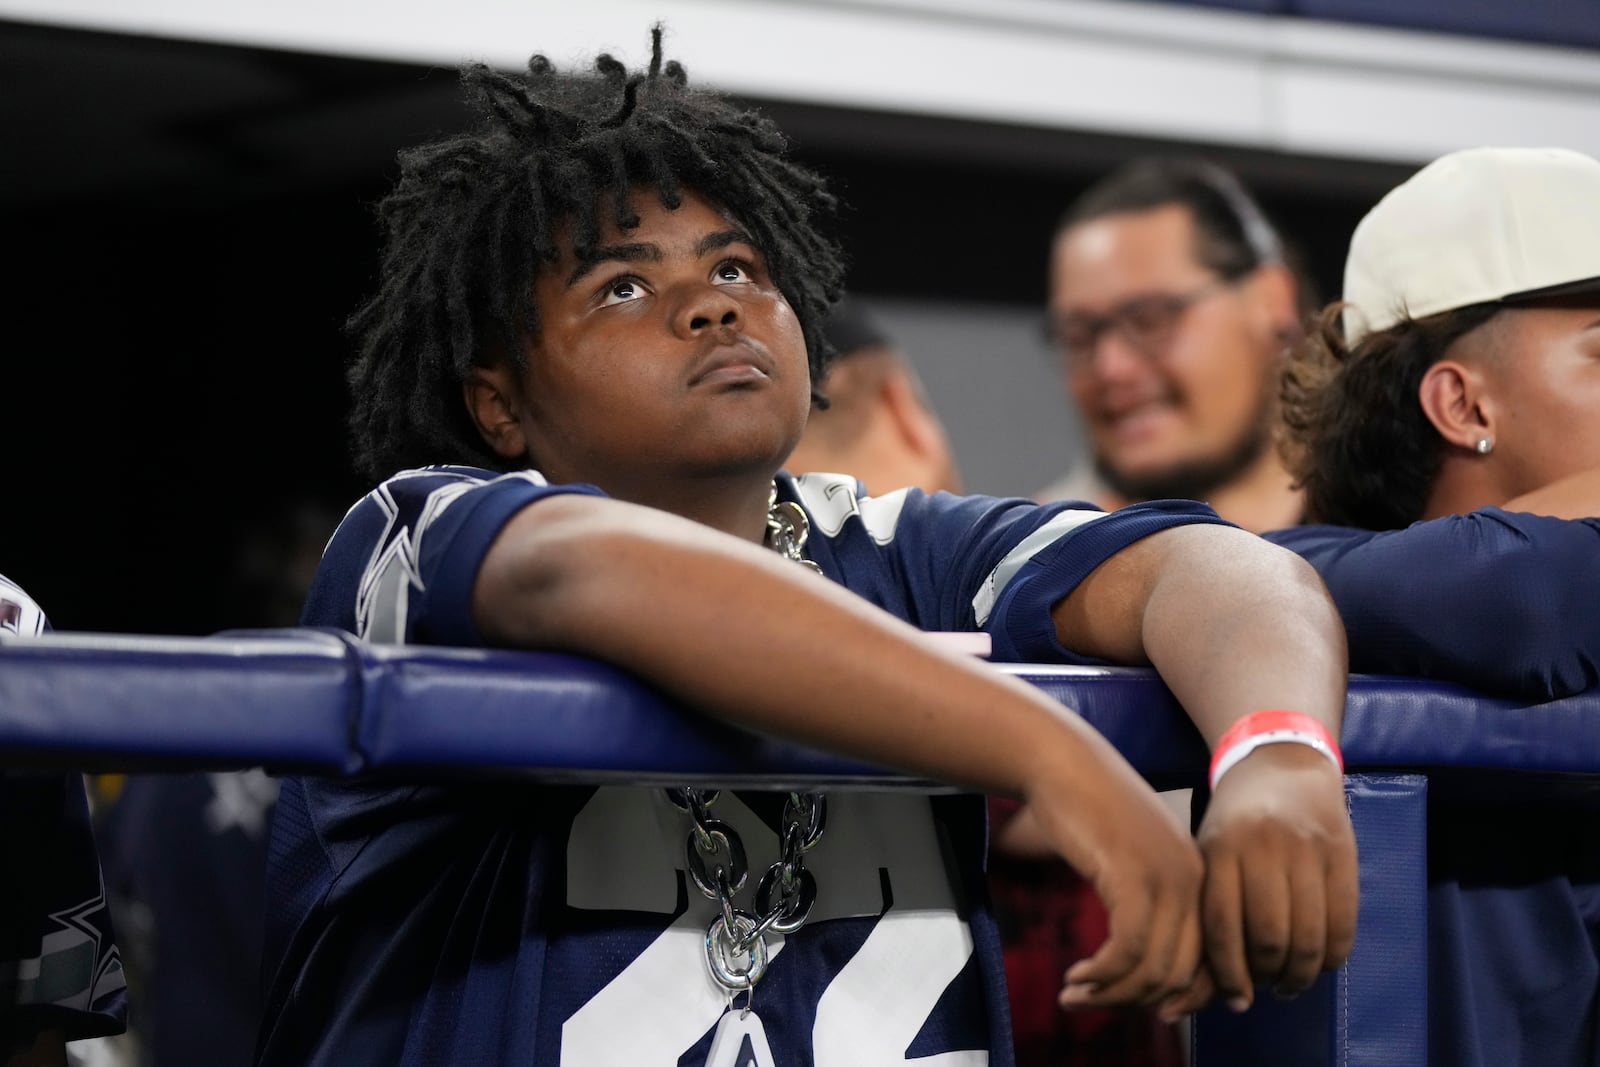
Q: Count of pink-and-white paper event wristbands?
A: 1